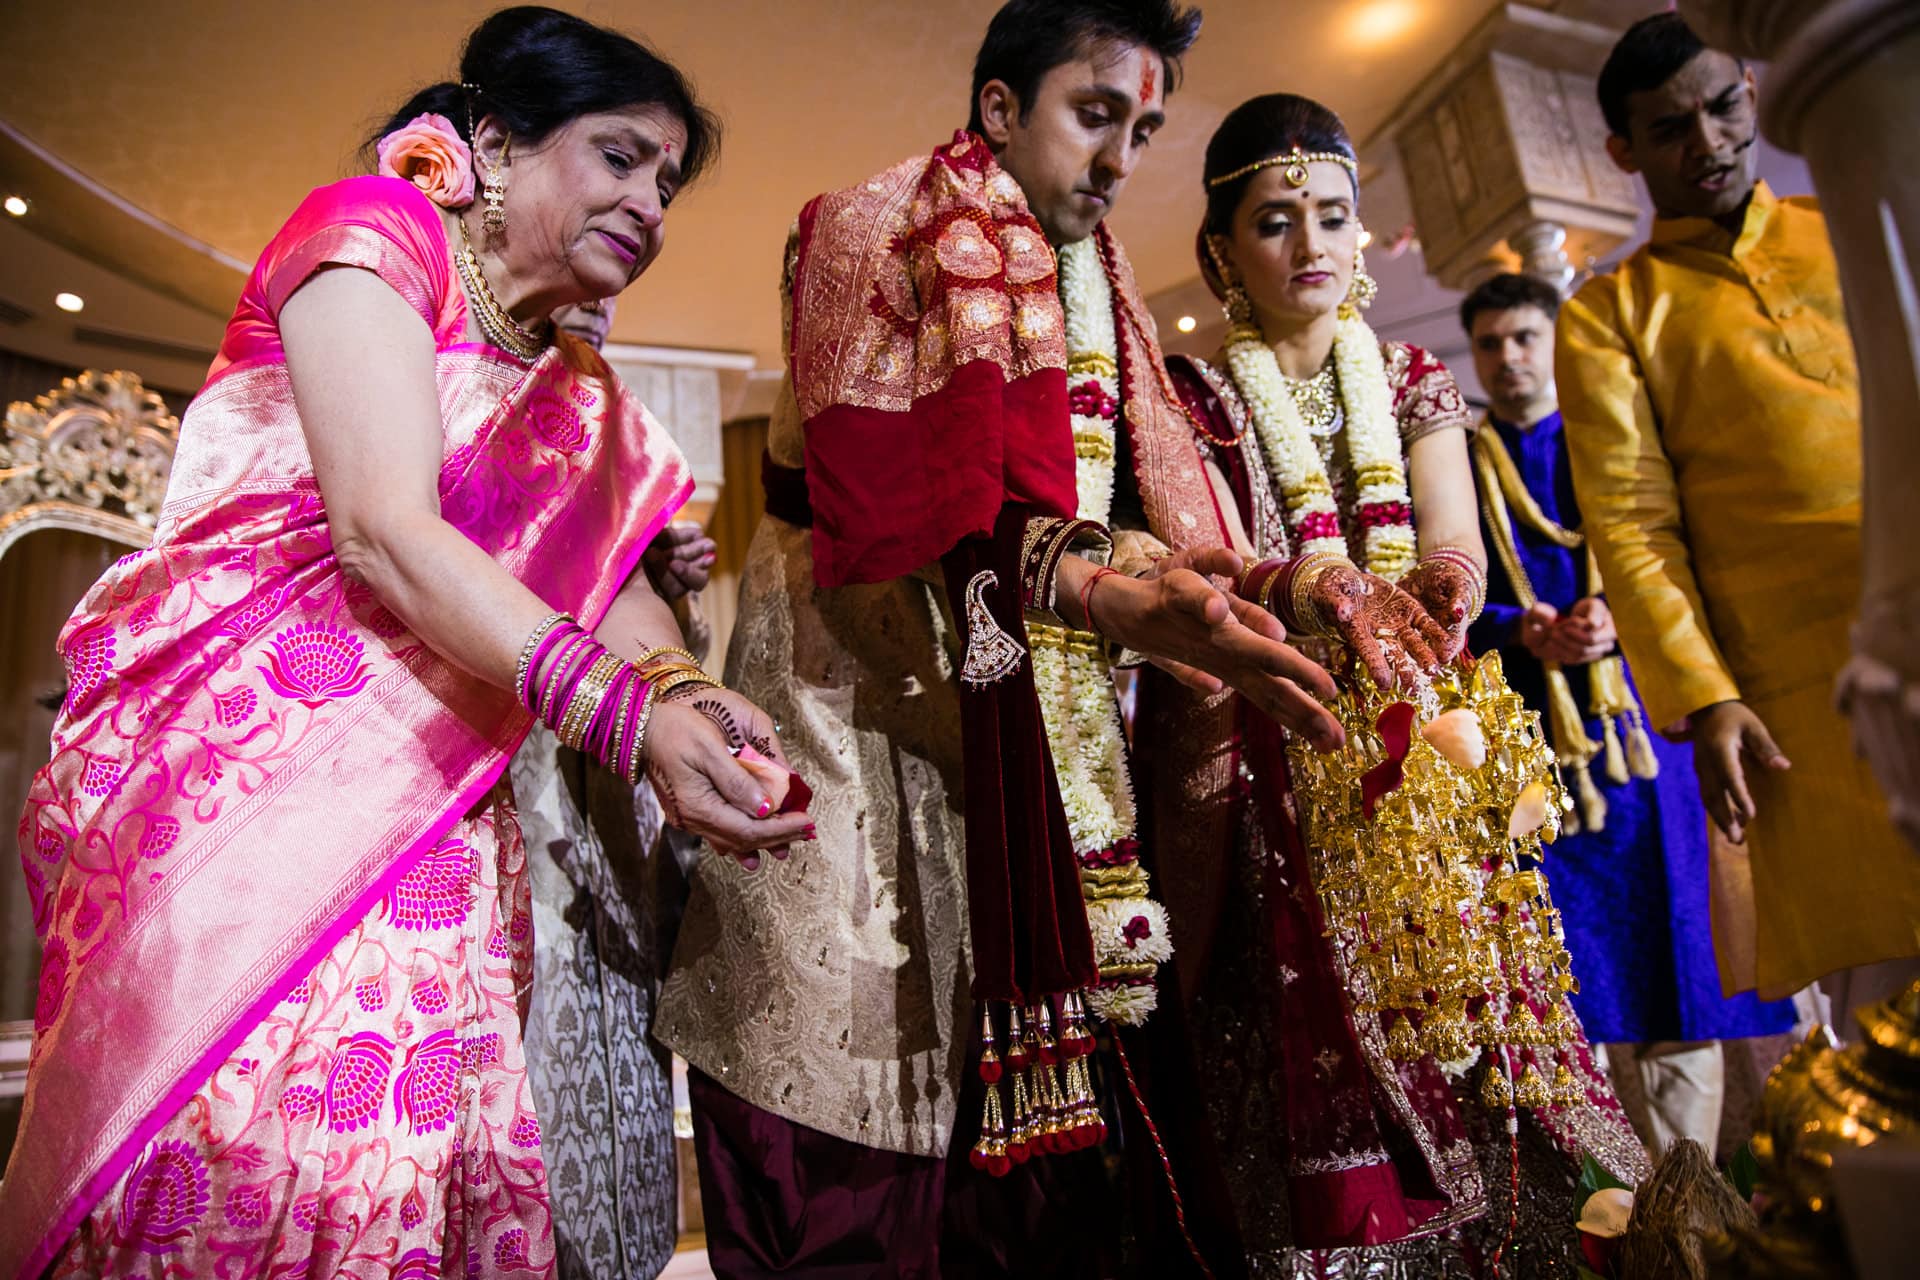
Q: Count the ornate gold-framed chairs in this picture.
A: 1